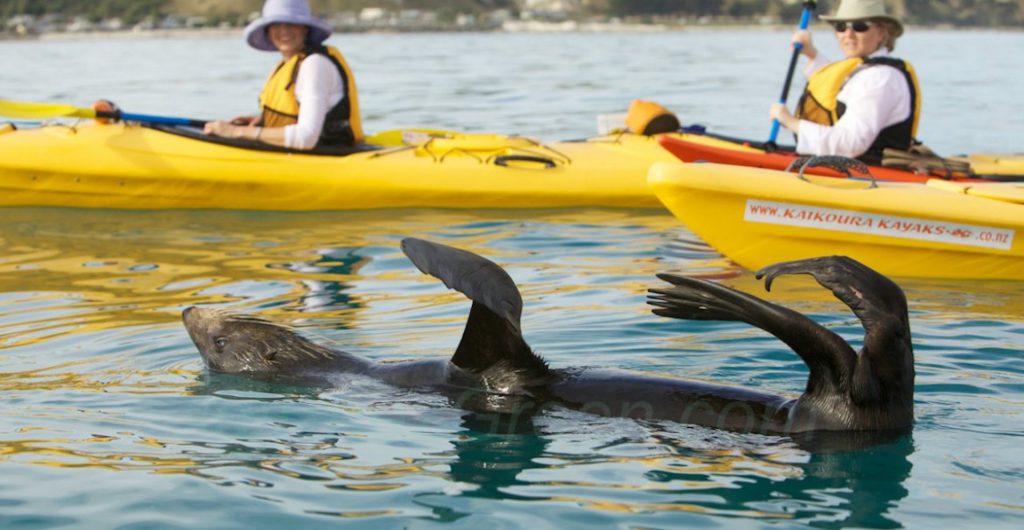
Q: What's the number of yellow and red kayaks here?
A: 3